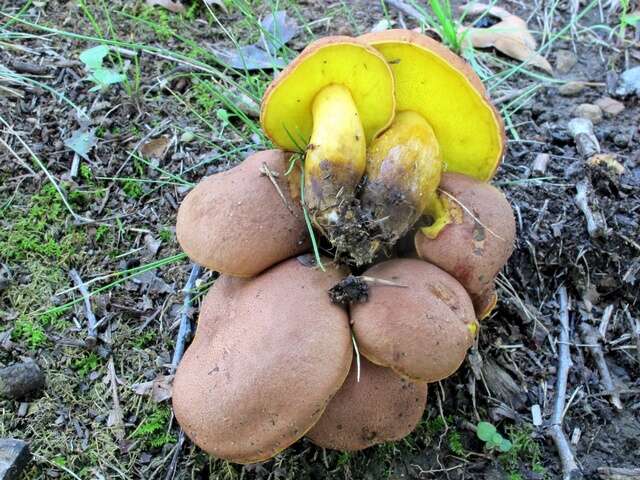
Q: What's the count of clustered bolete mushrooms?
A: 7